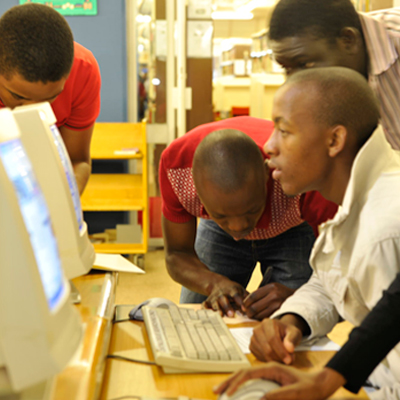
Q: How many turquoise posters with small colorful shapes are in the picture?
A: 1